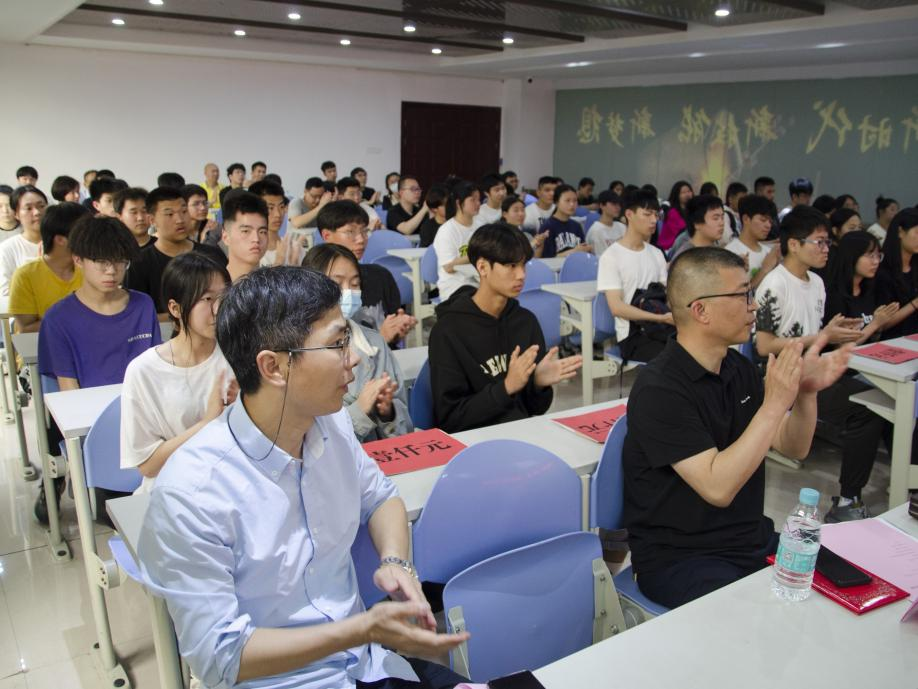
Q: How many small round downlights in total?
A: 9